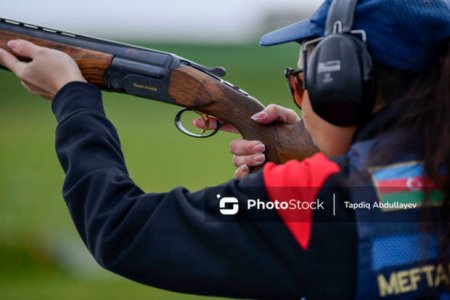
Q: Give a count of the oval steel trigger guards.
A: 1